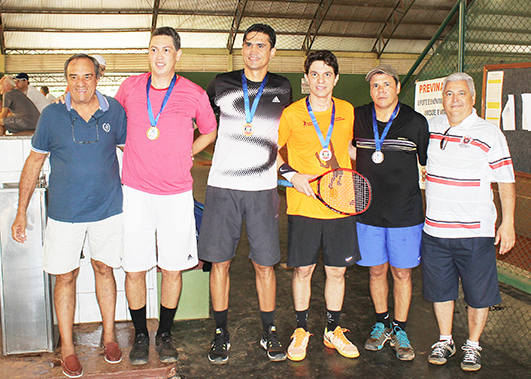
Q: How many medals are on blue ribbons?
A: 4